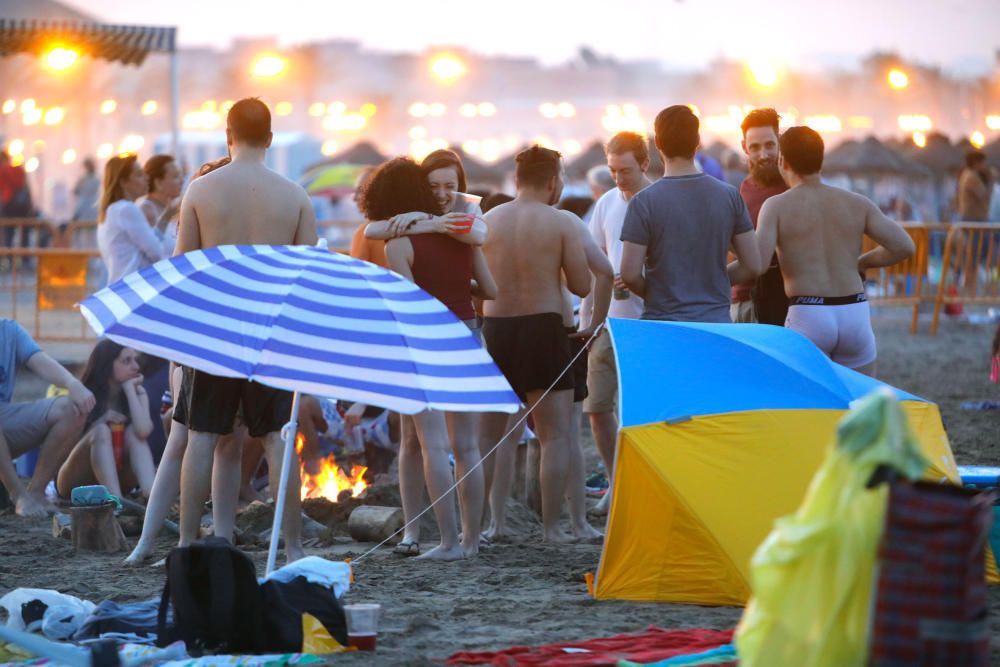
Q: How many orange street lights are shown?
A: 5